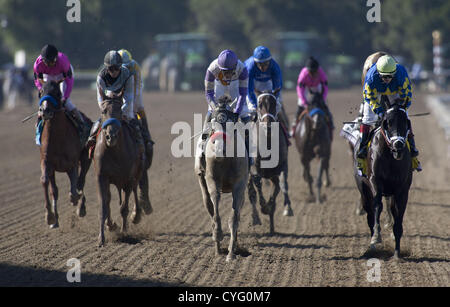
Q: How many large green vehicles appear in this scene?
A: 2